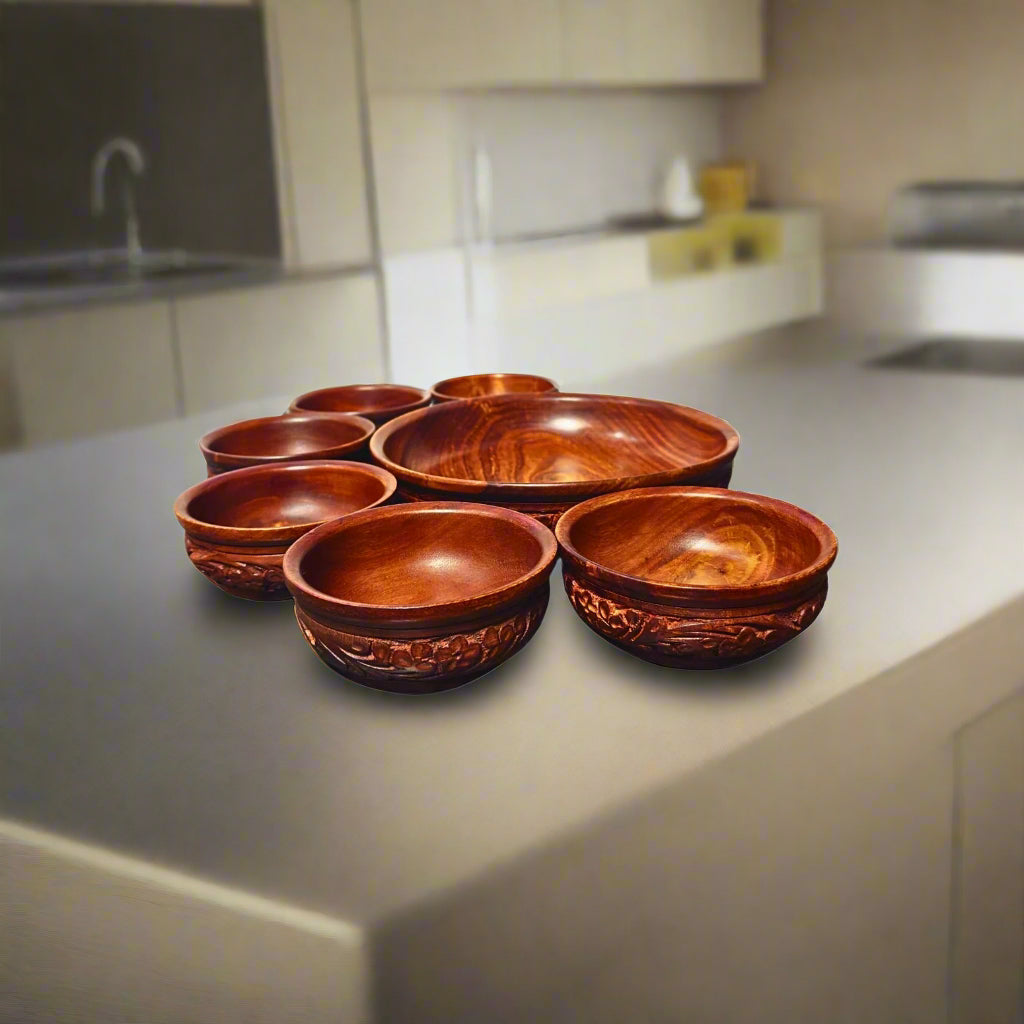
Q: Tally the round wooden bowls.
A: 7